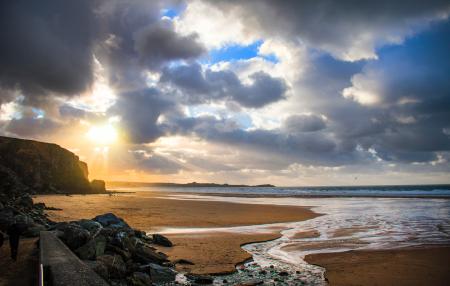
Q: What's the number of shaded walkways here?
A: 1